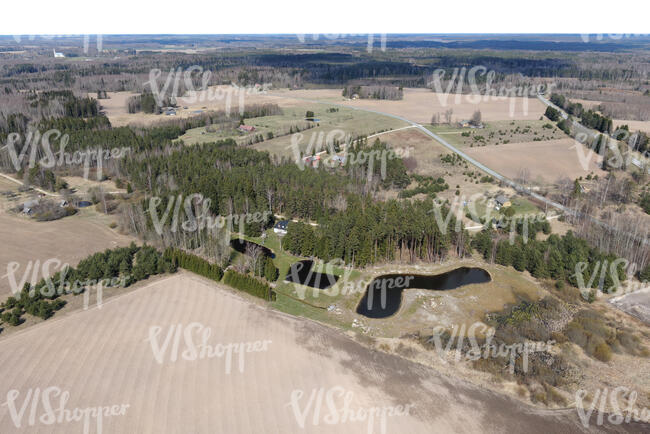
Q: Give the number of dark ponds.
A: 3